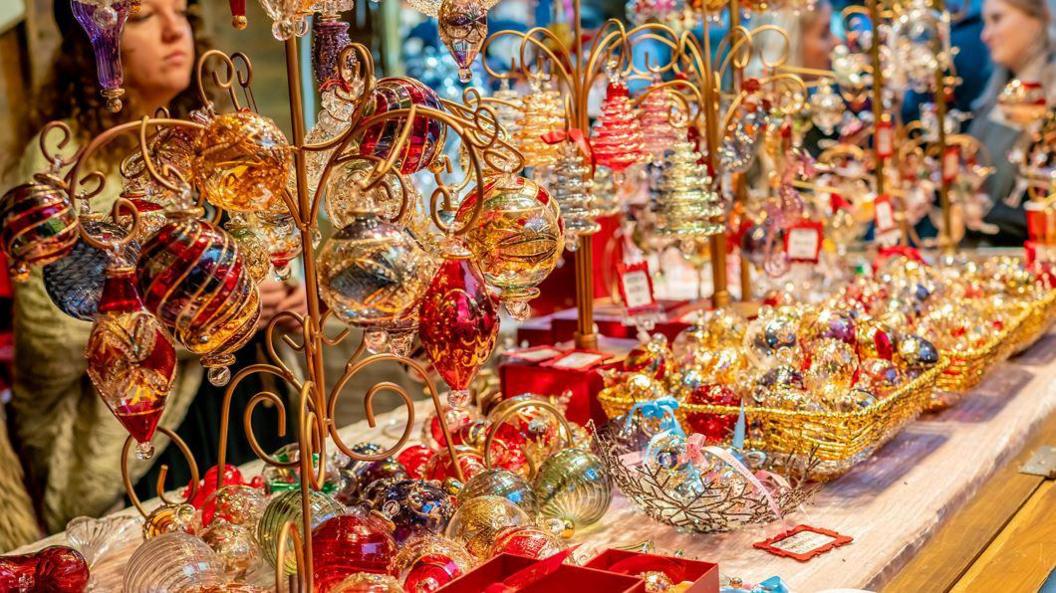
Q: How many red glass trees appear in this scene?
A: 1